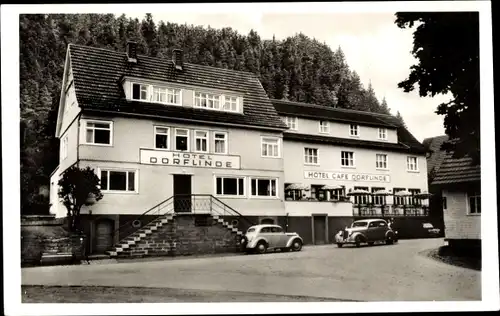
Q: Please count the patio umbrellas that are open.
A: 6